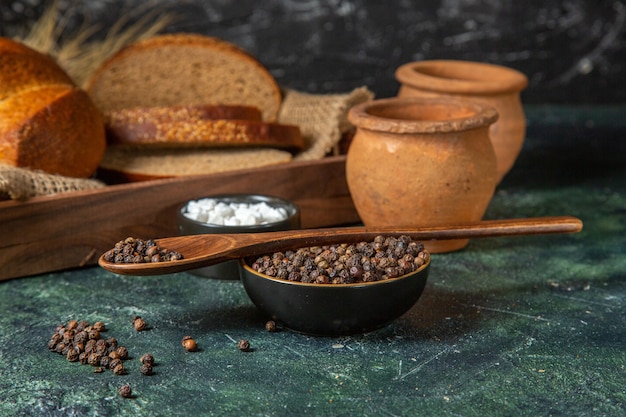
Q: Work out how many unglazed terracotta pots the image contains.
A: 2